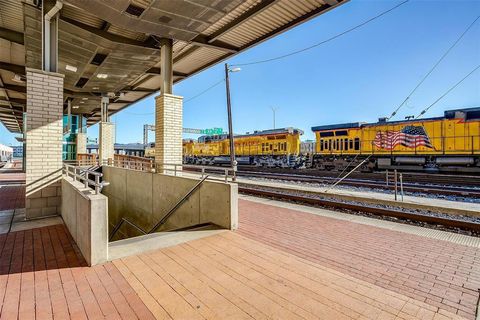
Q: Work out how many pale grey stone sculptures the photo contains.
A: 0